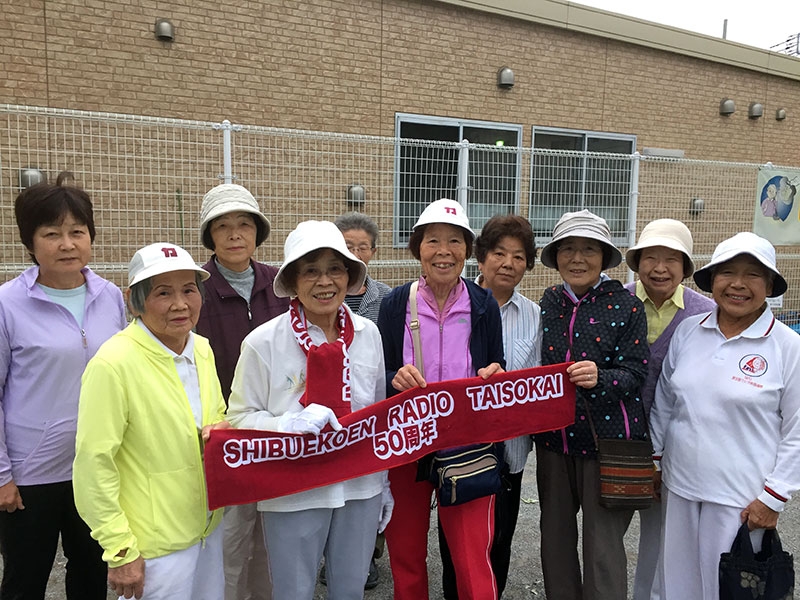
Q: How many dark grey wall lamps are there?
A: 8